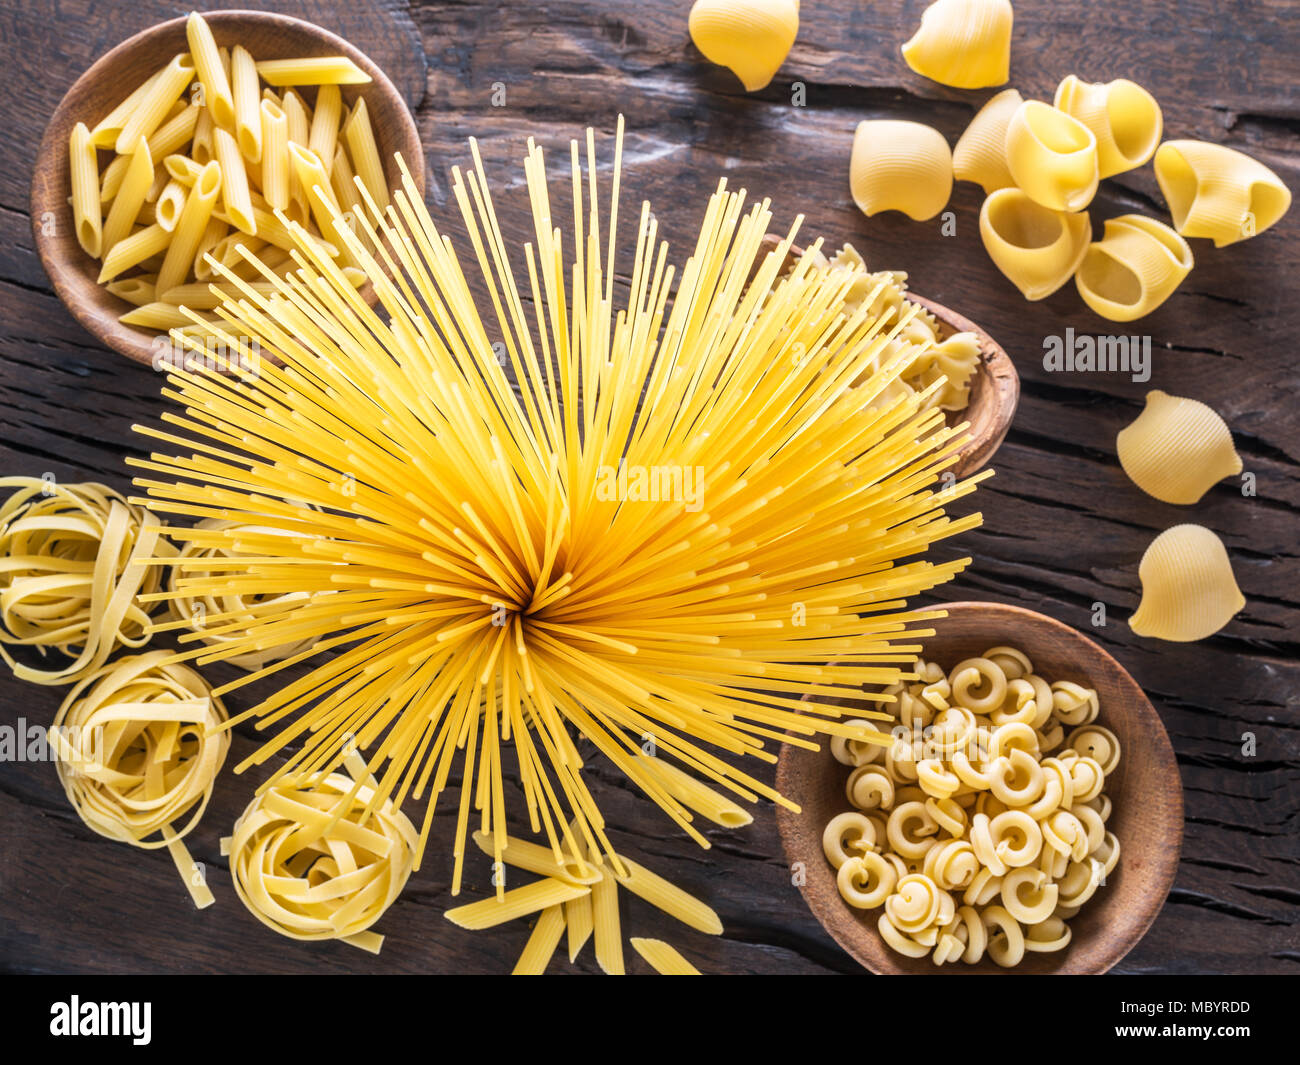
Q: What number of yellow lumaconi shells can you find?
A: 11